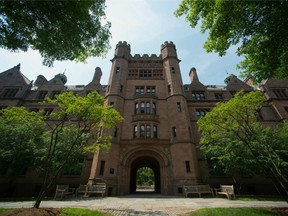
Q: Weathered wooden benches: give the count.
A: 4